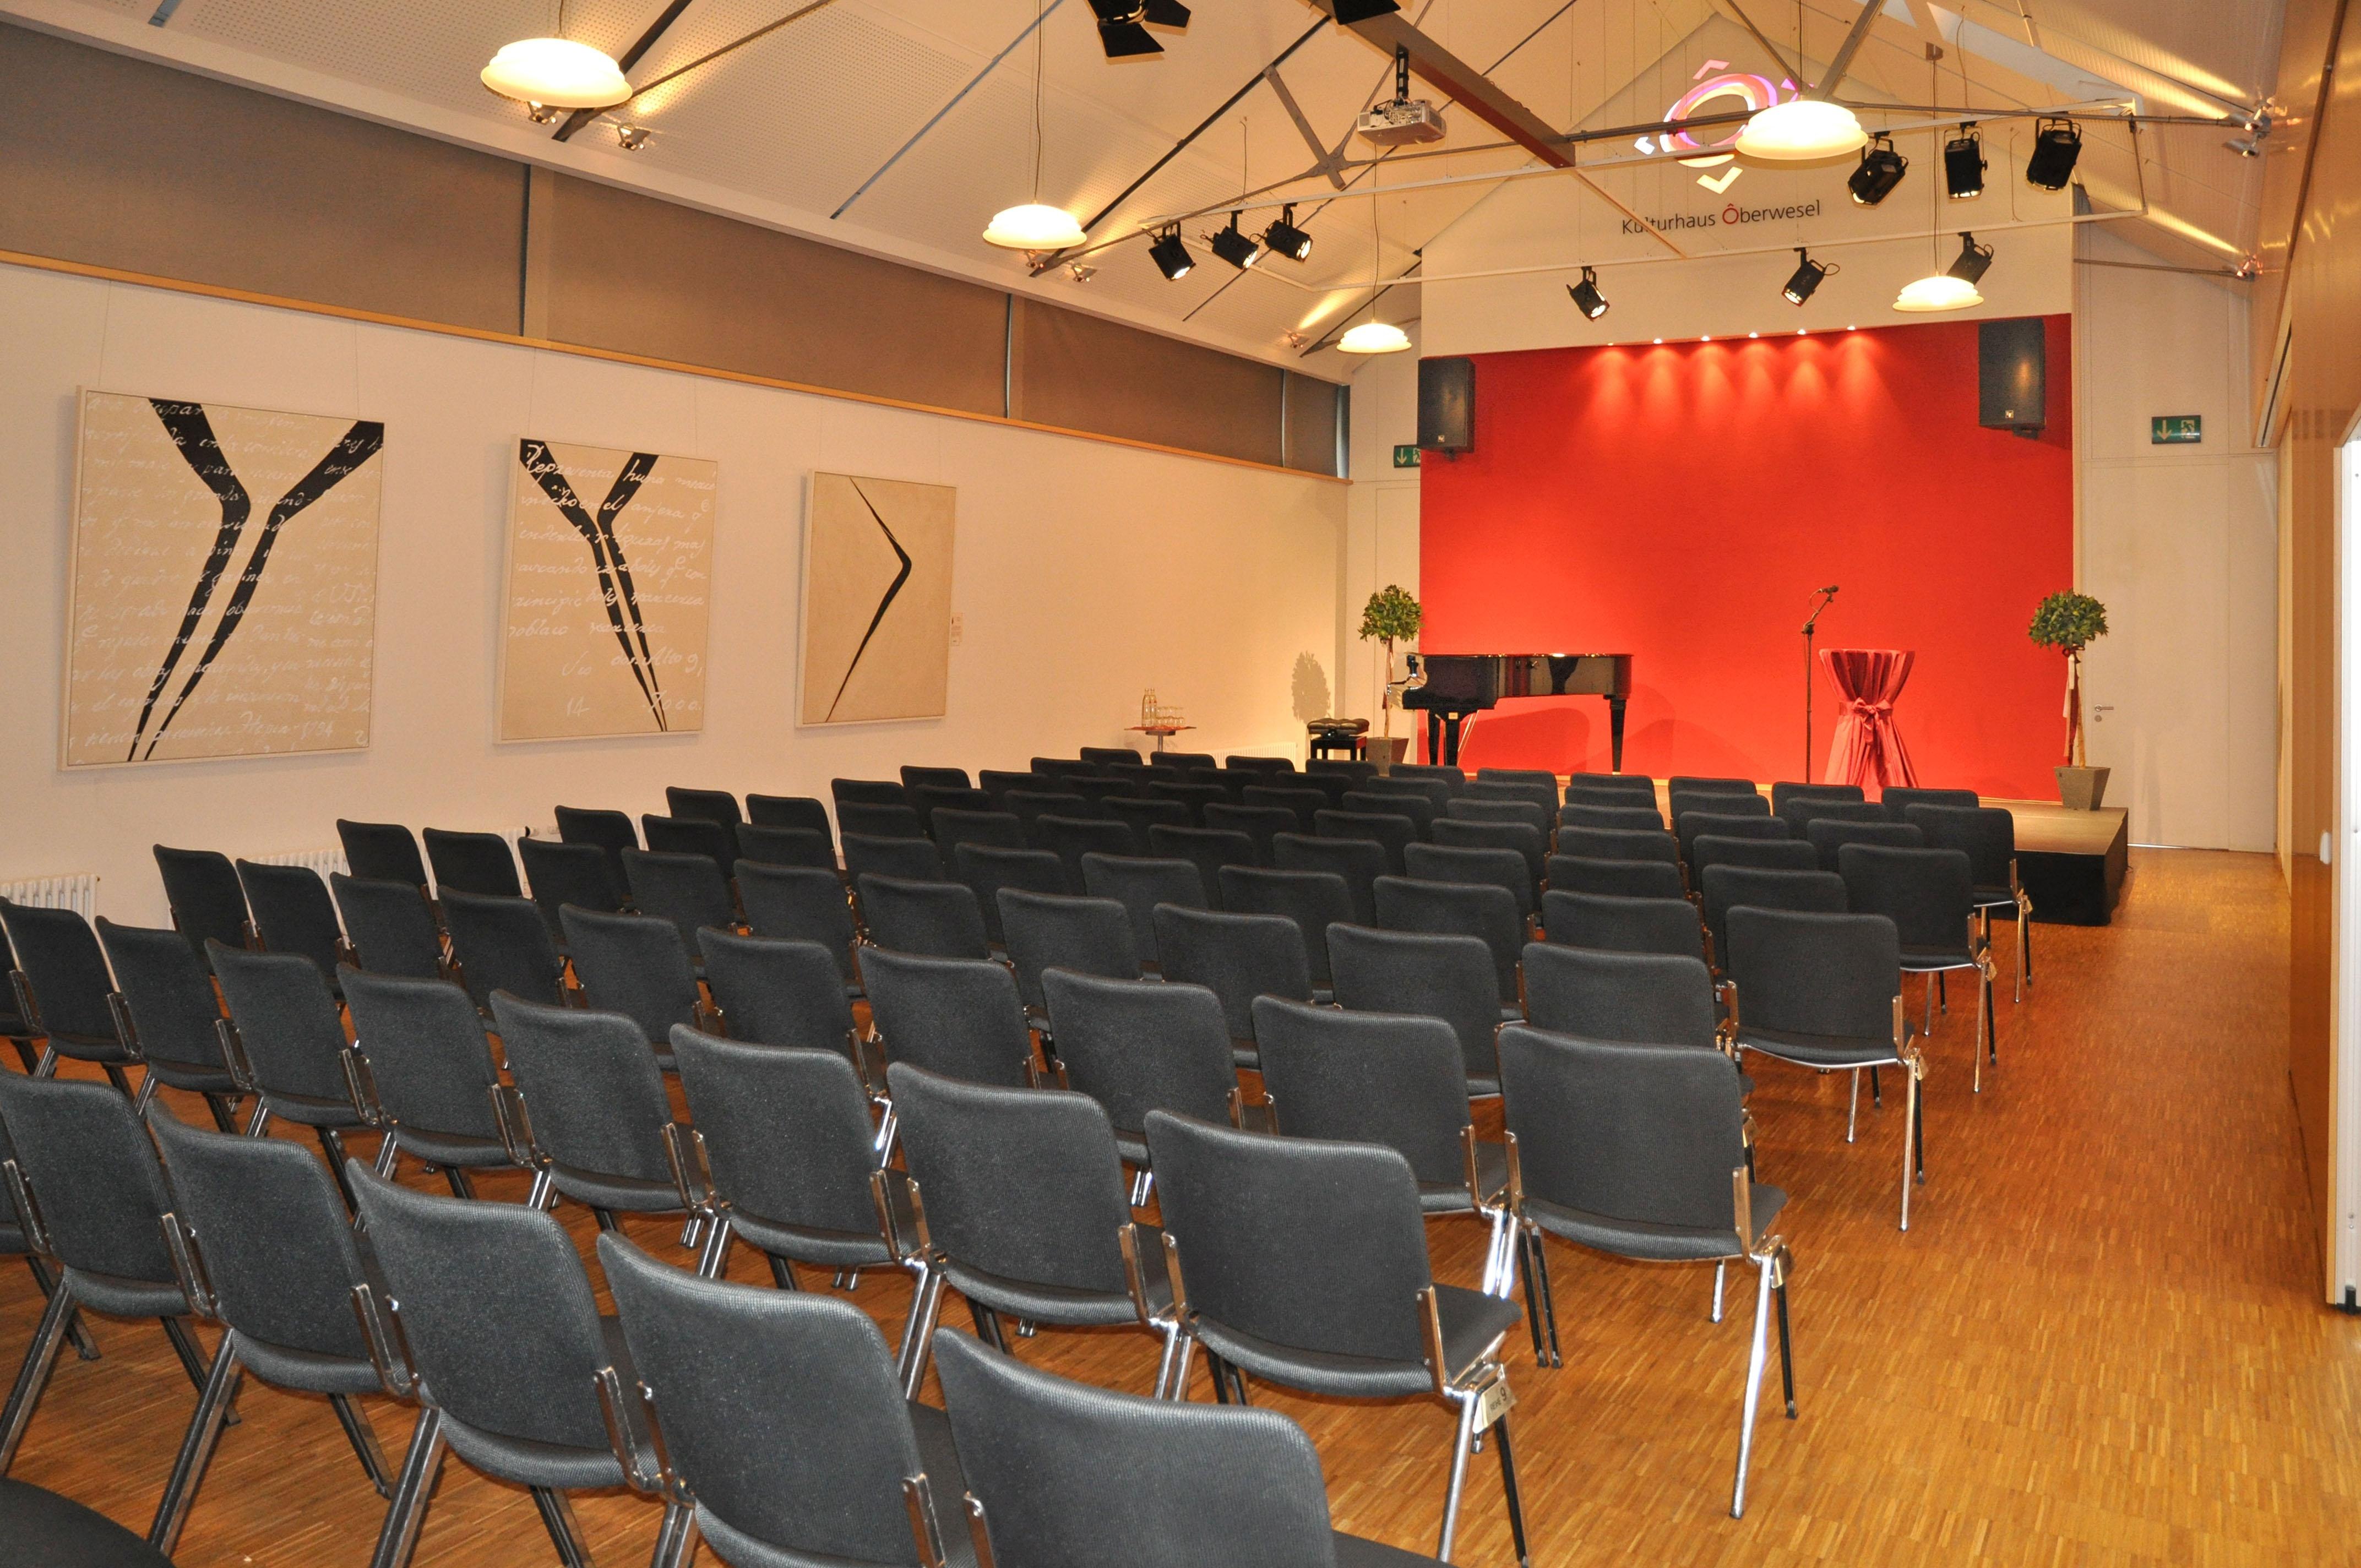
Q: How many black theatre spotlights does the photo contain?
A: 11